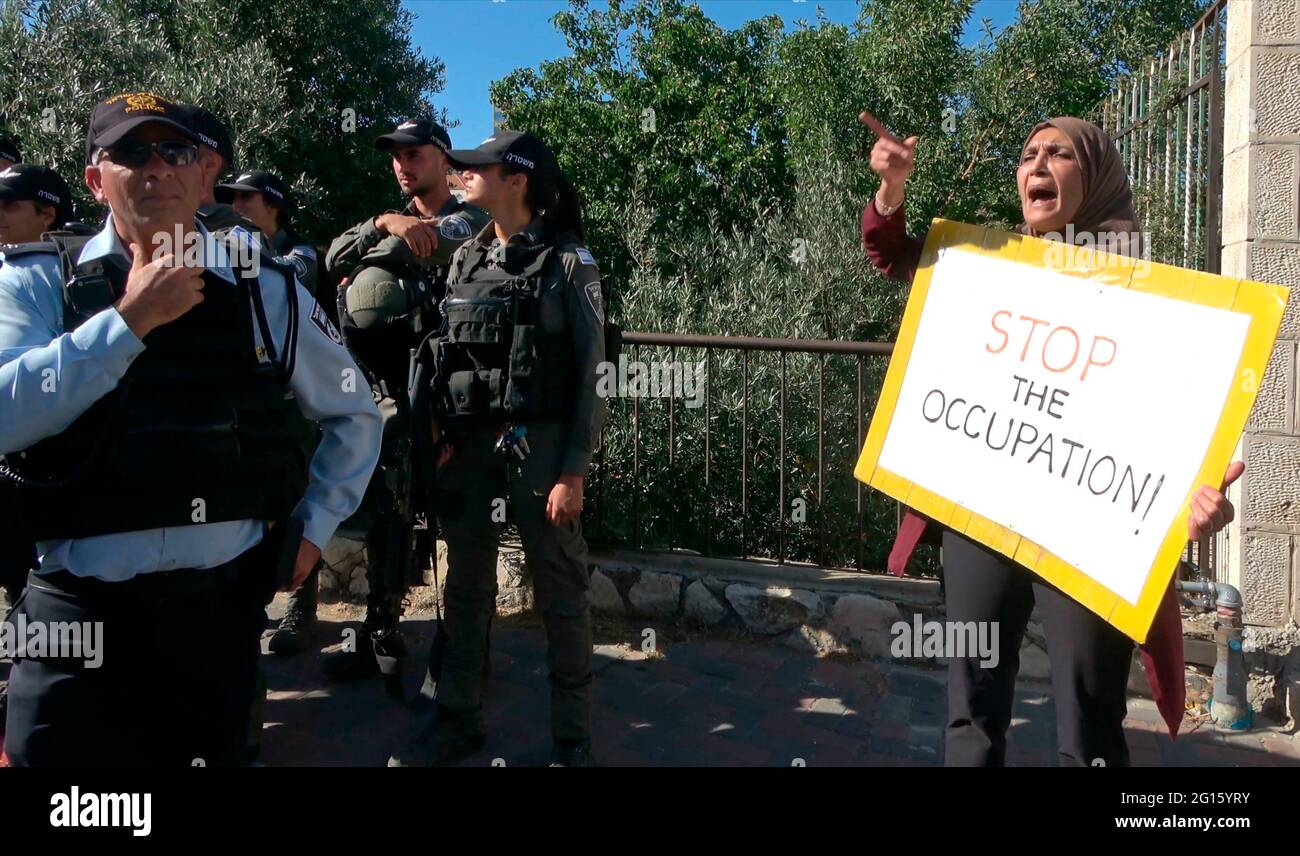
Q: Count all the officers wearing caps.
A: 7